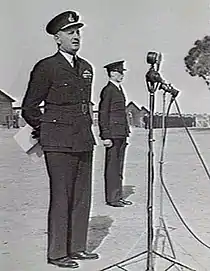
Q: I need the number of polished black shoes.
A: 4